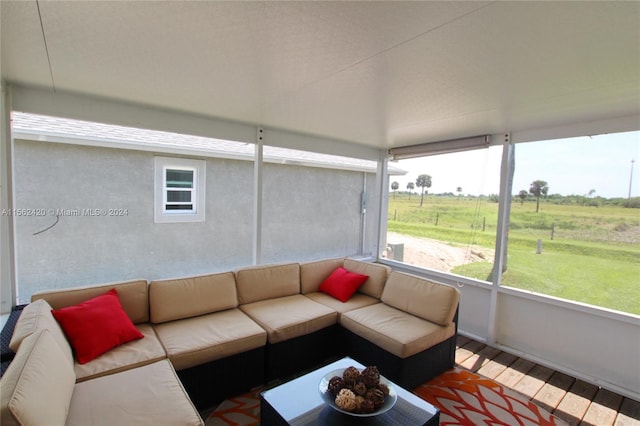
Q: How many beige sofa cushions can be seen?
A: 14